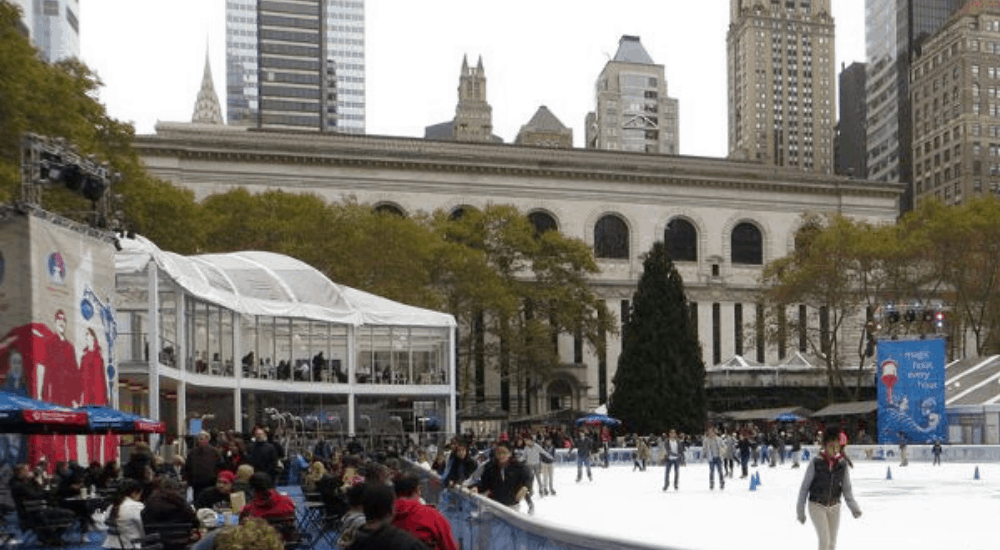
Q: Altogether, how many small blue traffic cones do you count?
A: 4